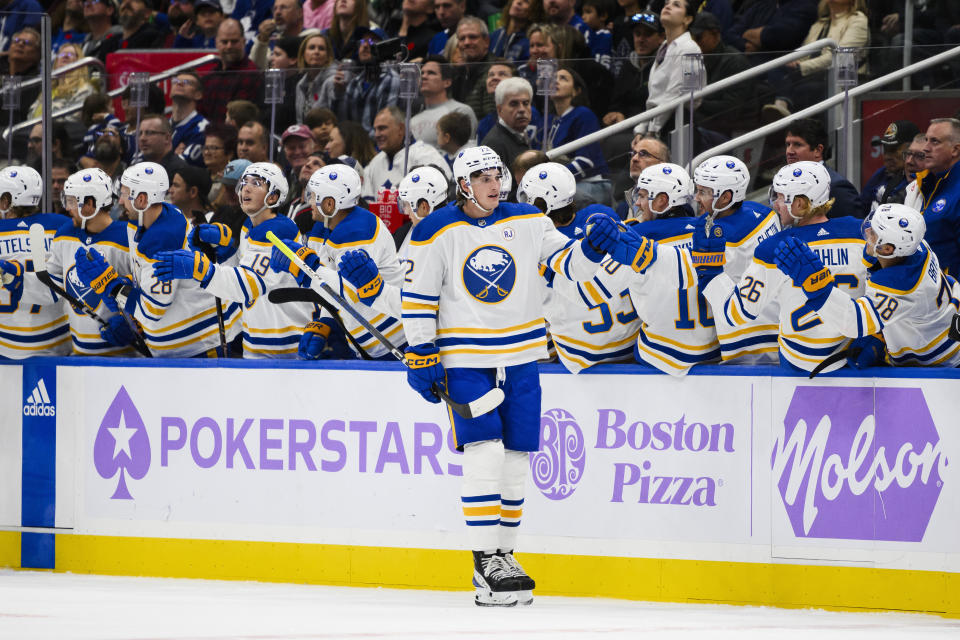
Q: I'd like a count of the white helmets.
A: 13